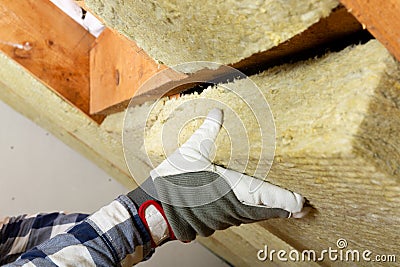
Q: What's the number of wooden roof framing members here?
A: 3